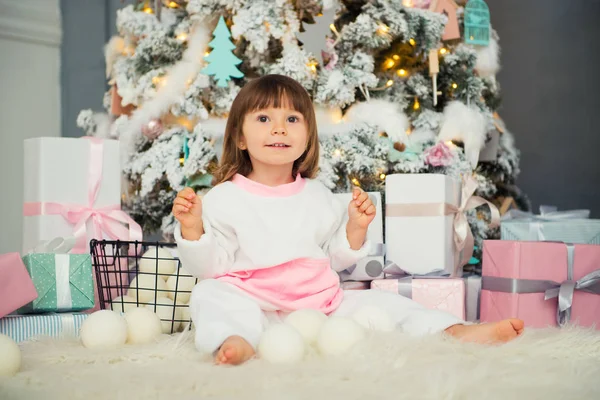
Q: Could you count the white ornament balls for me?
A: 13